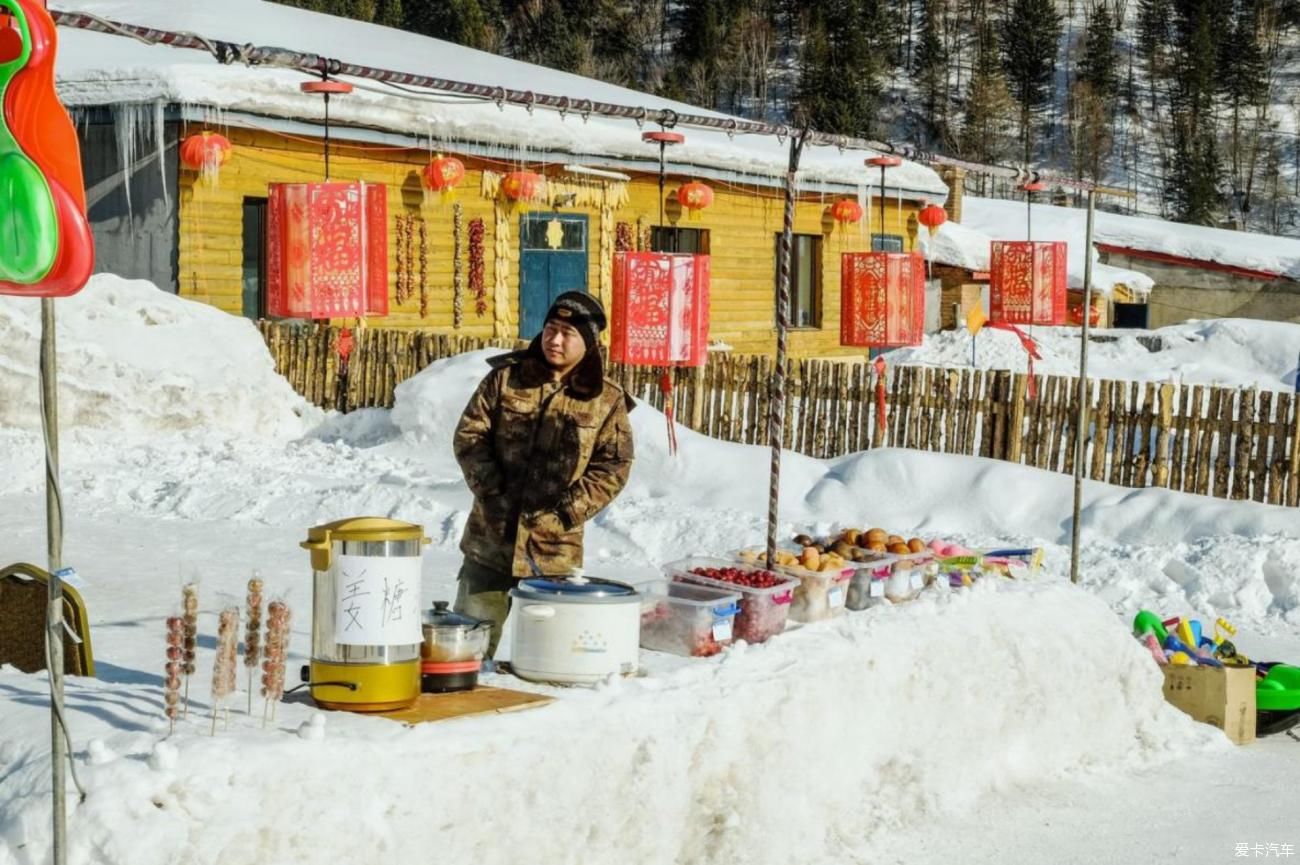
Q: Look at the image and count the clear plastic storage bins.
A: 5